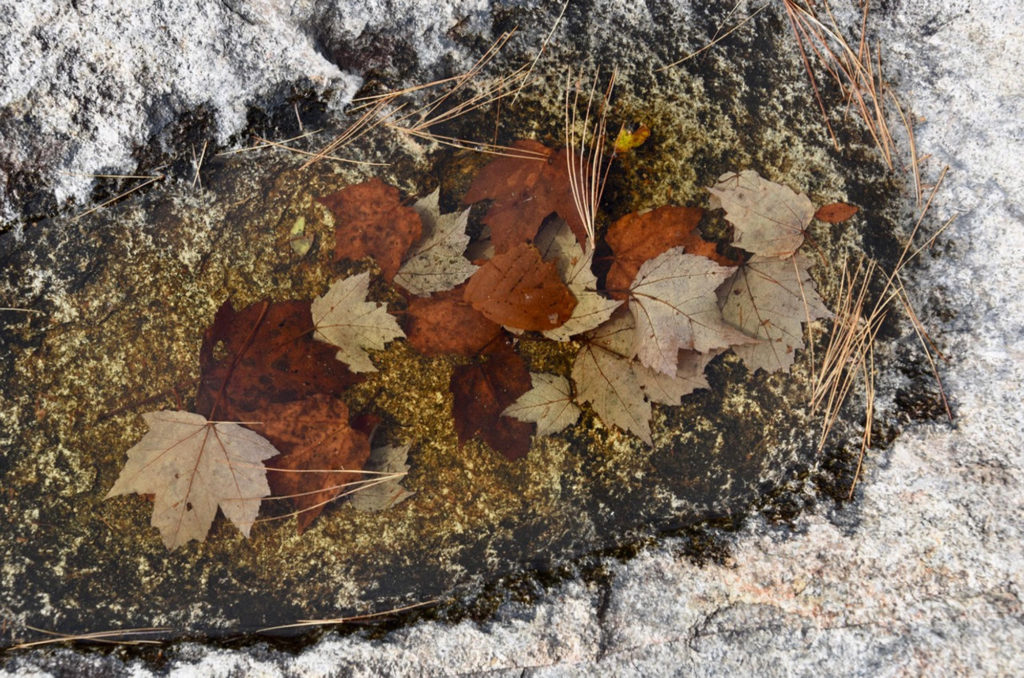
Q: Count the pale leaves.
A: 10